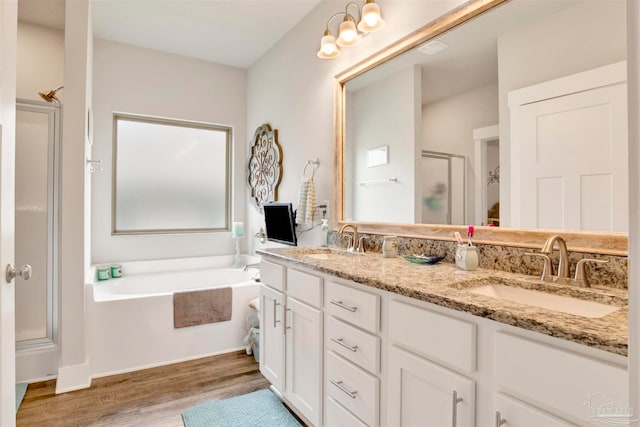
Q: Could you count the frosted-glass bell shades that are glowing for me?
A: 3